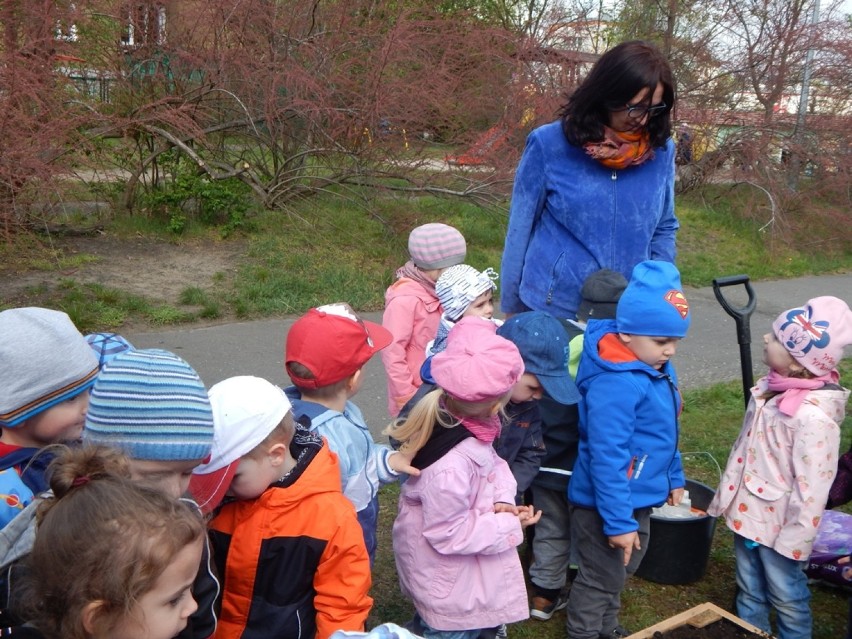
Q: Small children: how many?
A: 13